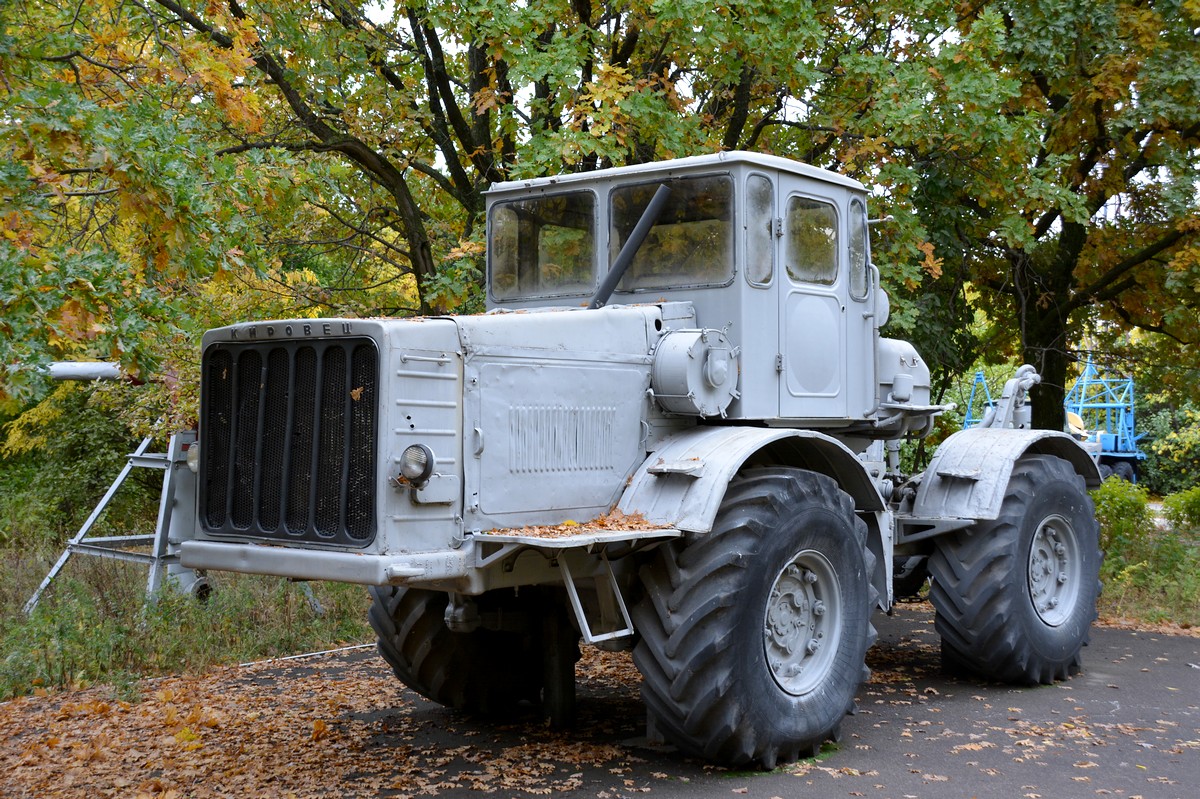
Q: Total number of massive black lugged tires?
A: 3